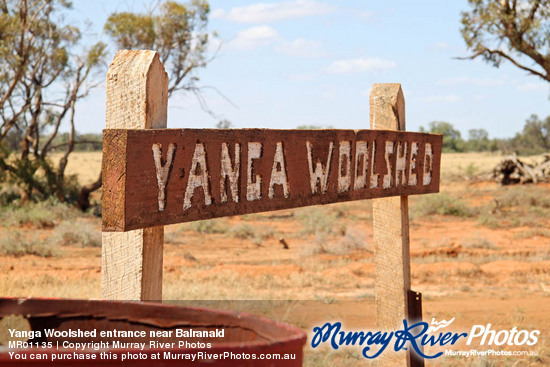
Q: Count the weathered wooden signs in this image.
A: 1